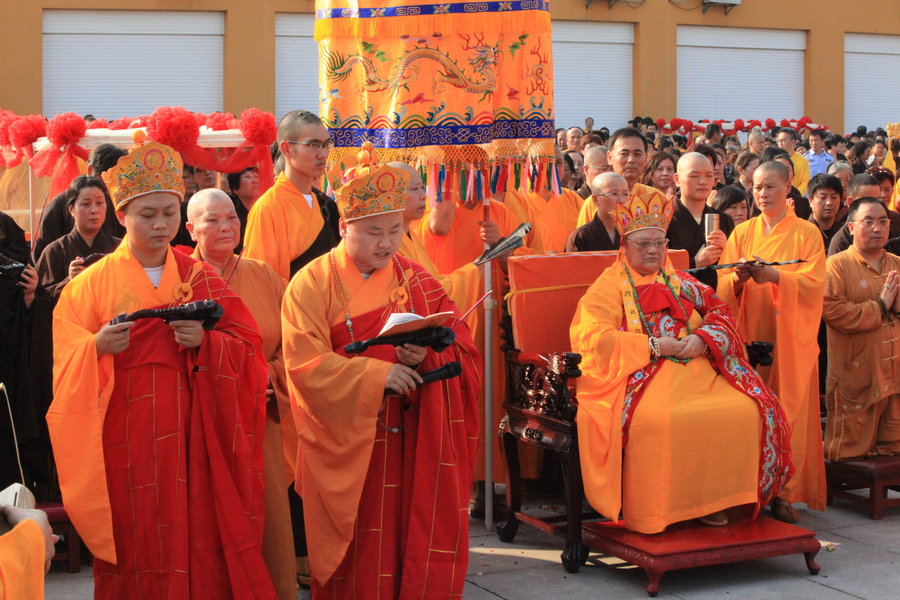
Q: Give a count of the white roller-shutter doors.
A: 5